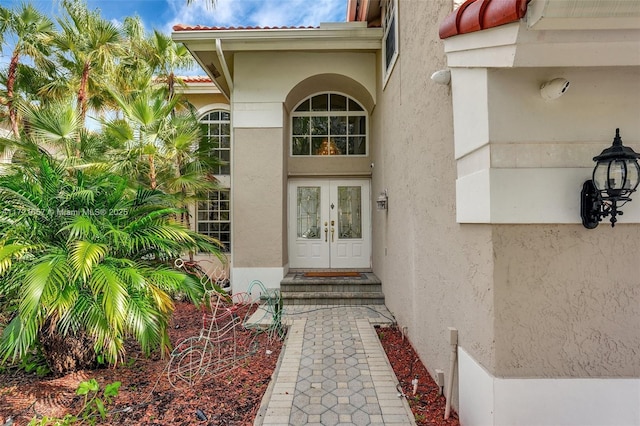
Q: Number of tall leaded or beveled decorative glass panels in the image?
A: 2